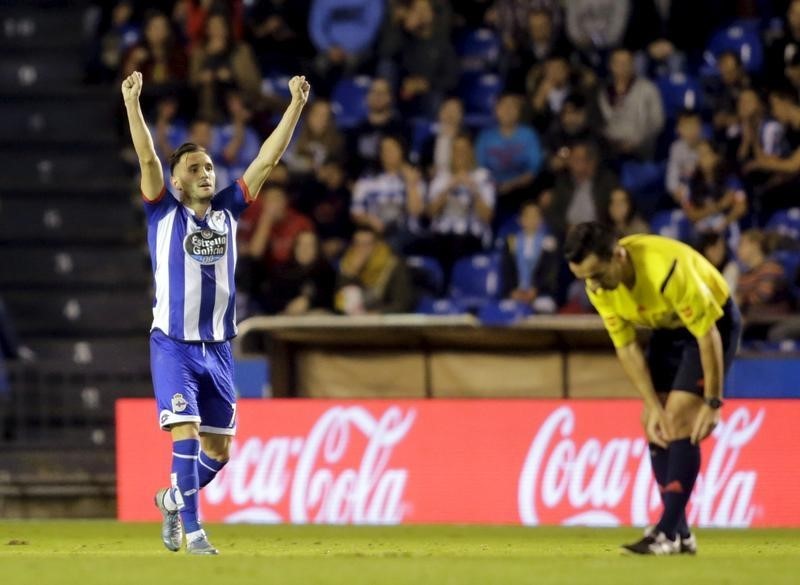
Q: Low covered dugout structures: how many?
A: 1